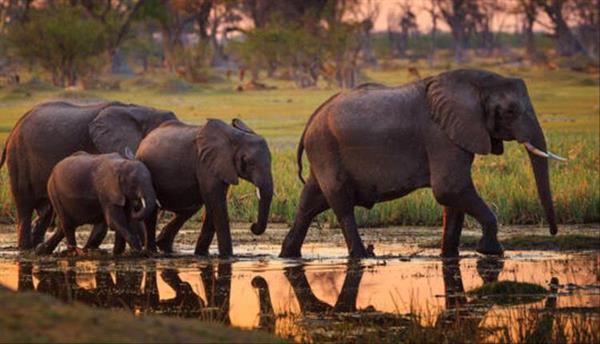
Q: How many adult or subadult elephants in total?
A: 3